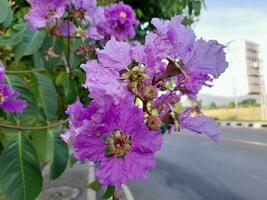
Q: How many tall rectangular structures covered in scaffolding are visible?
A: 1